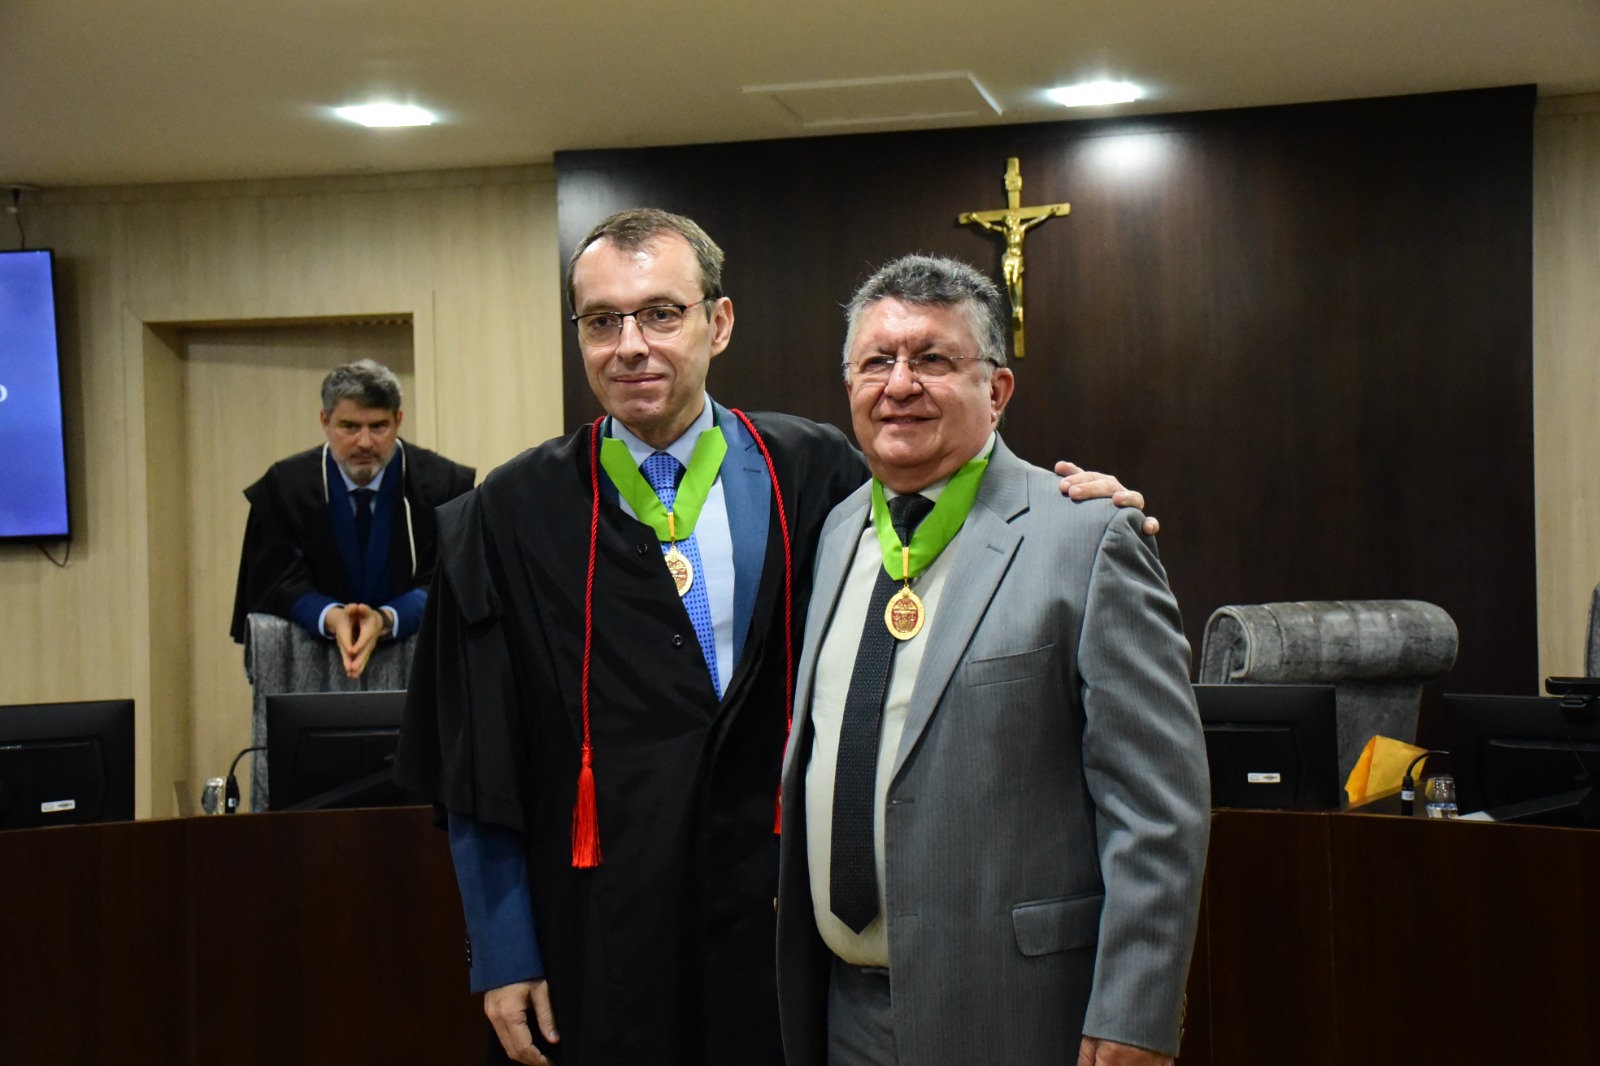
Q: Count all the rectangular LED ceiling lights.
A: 2